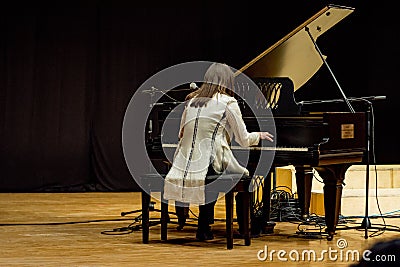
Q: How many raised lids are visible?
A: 1